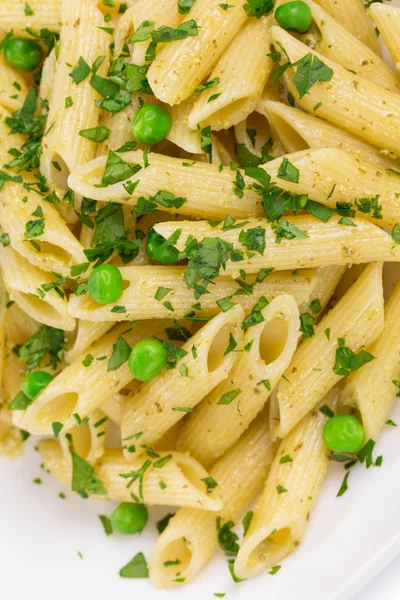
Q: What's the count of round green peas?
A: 9